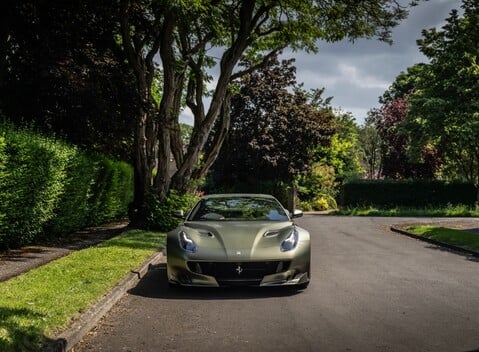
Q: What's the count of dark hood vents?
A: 2